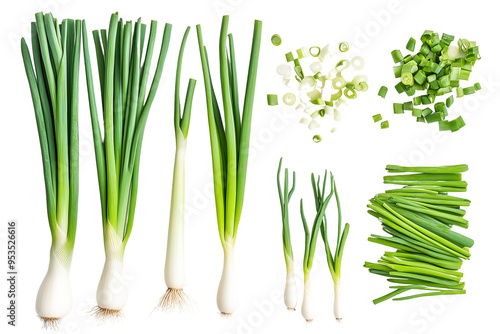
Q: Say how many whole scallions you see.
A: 7